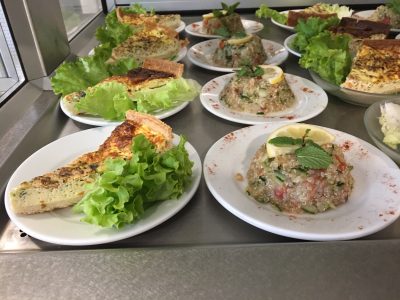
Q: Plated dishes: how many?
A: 13